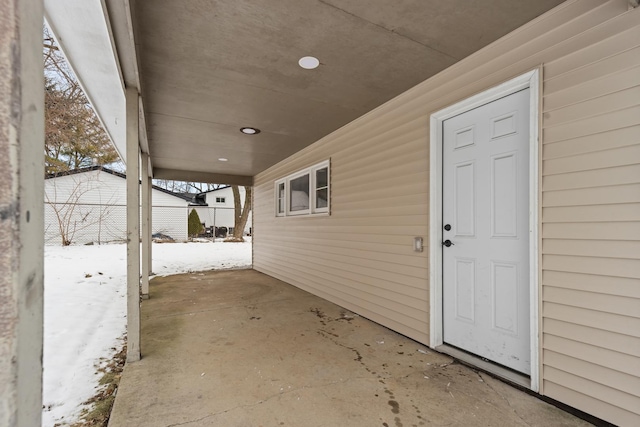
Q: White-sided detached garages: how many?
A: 1